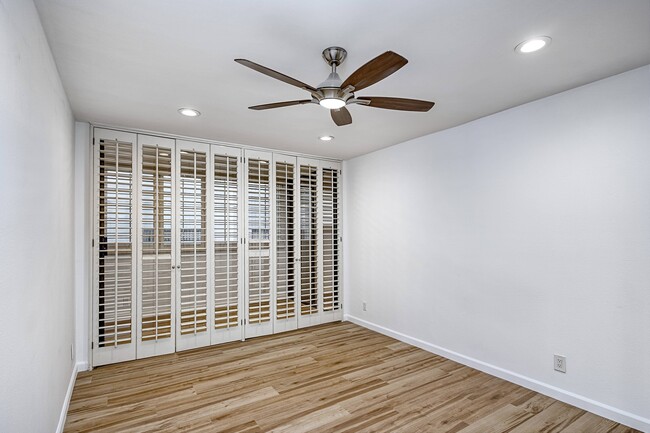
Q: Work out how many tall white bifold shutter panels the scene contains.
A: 8